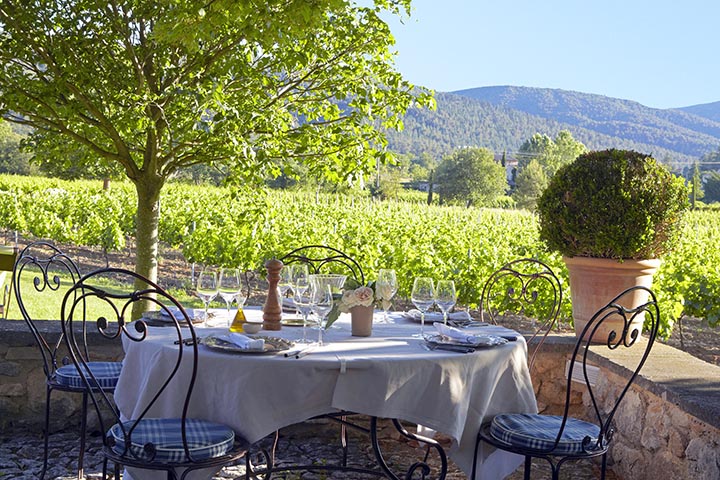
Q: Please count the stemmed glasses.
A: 9